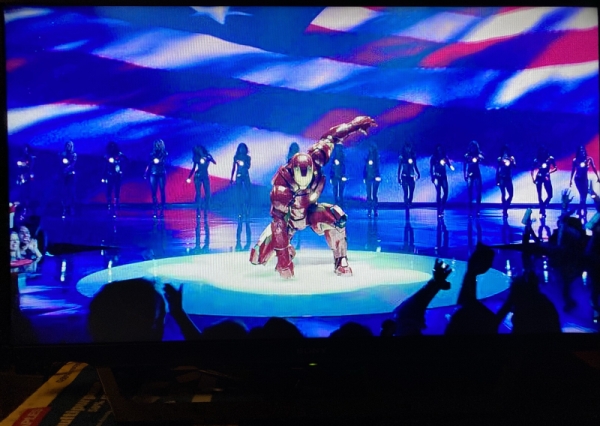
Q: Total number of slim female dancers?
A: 15